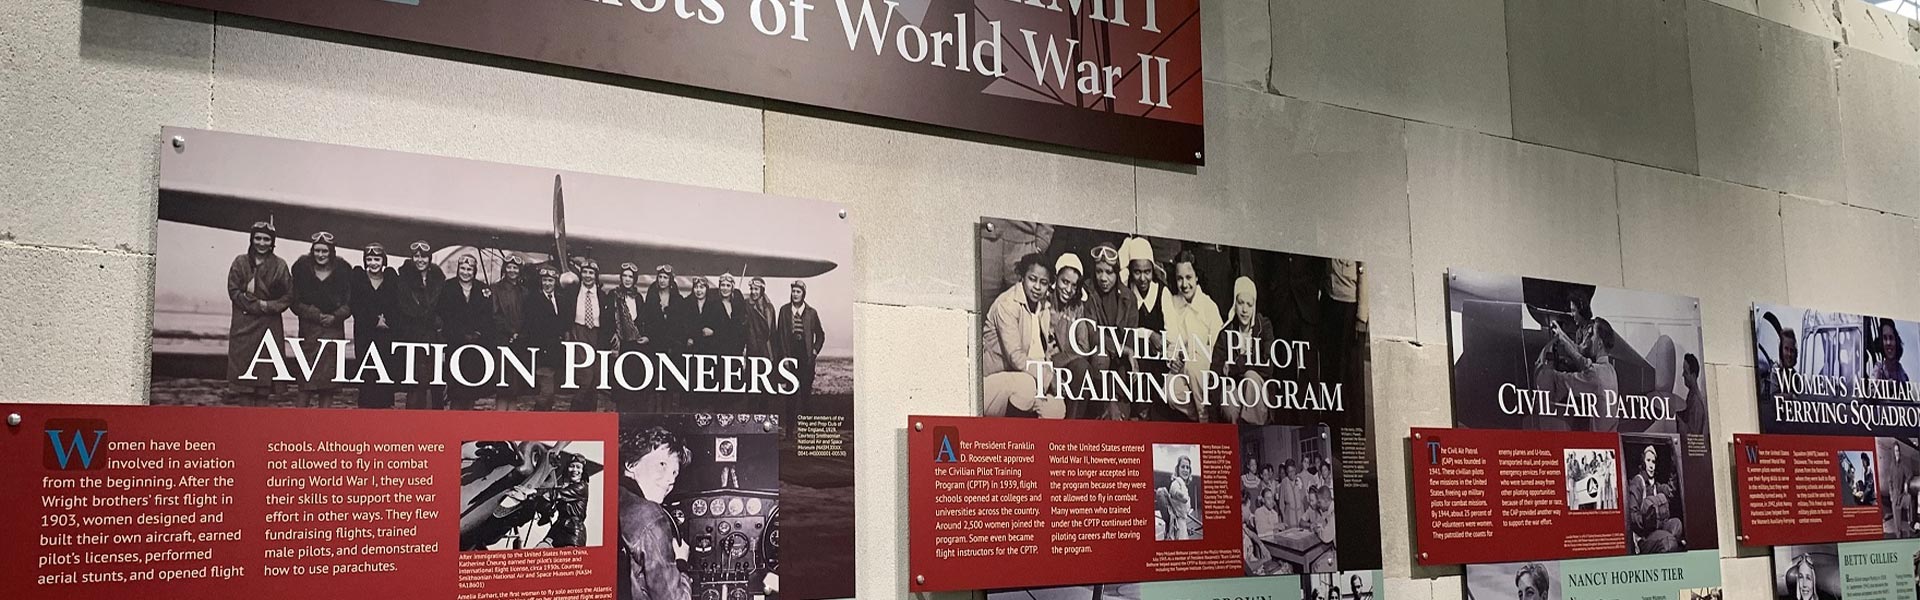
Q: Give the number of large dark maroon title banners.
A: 1